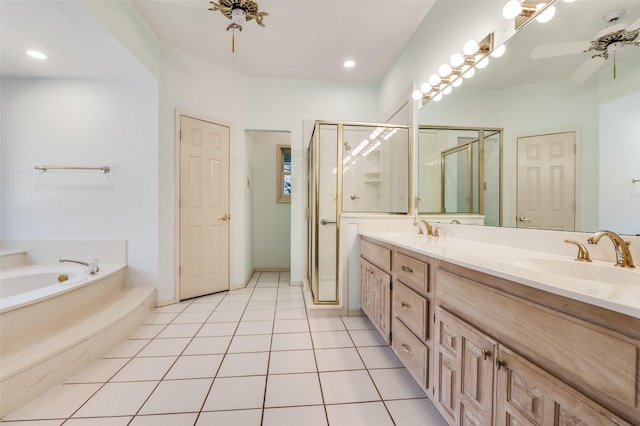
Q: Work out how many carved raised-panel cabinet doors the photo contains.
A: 4